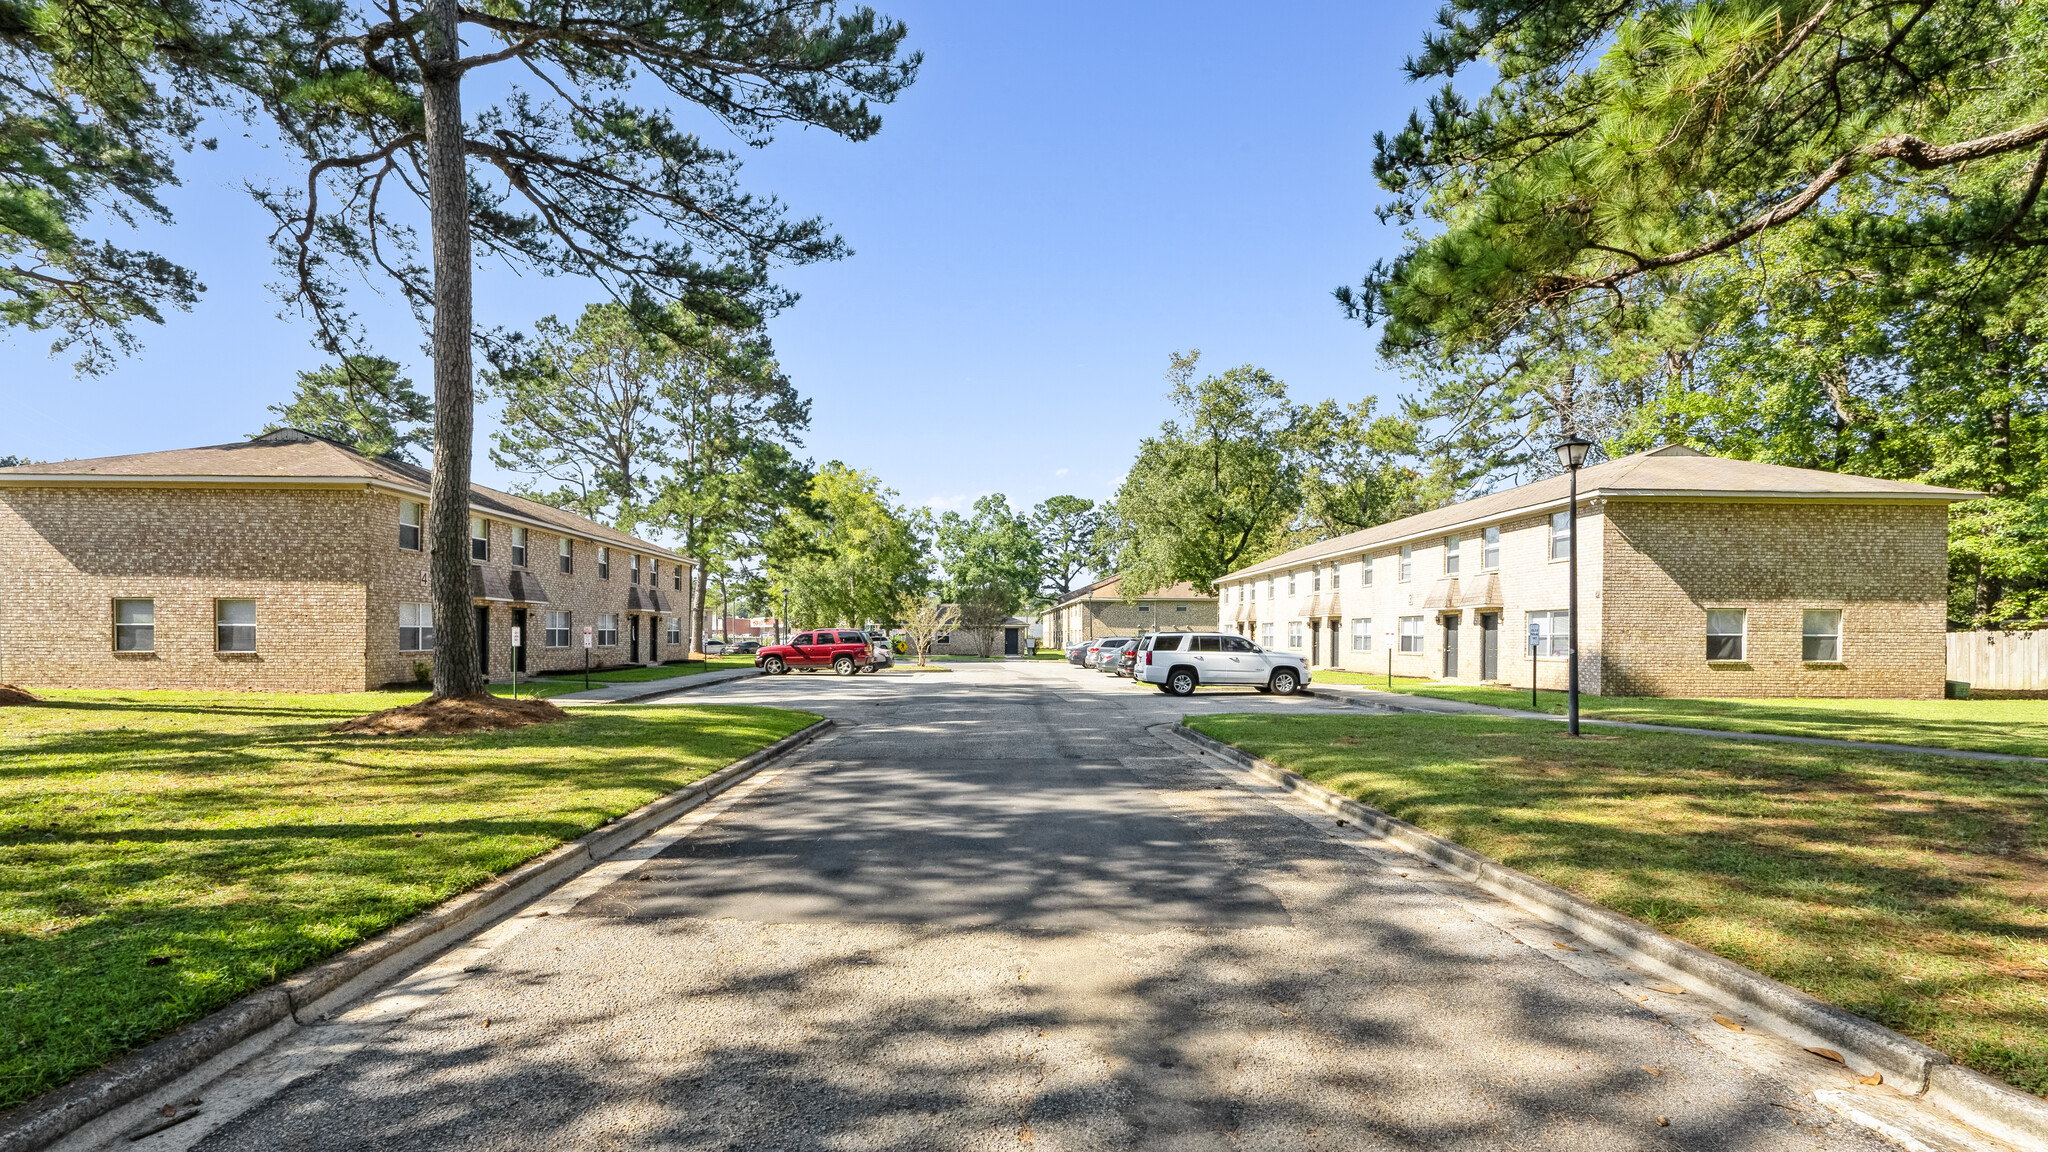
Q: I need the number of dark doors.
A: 11